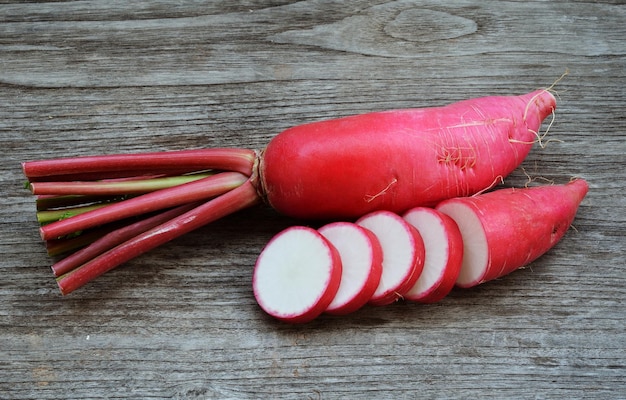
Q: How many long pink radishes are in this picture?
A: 2